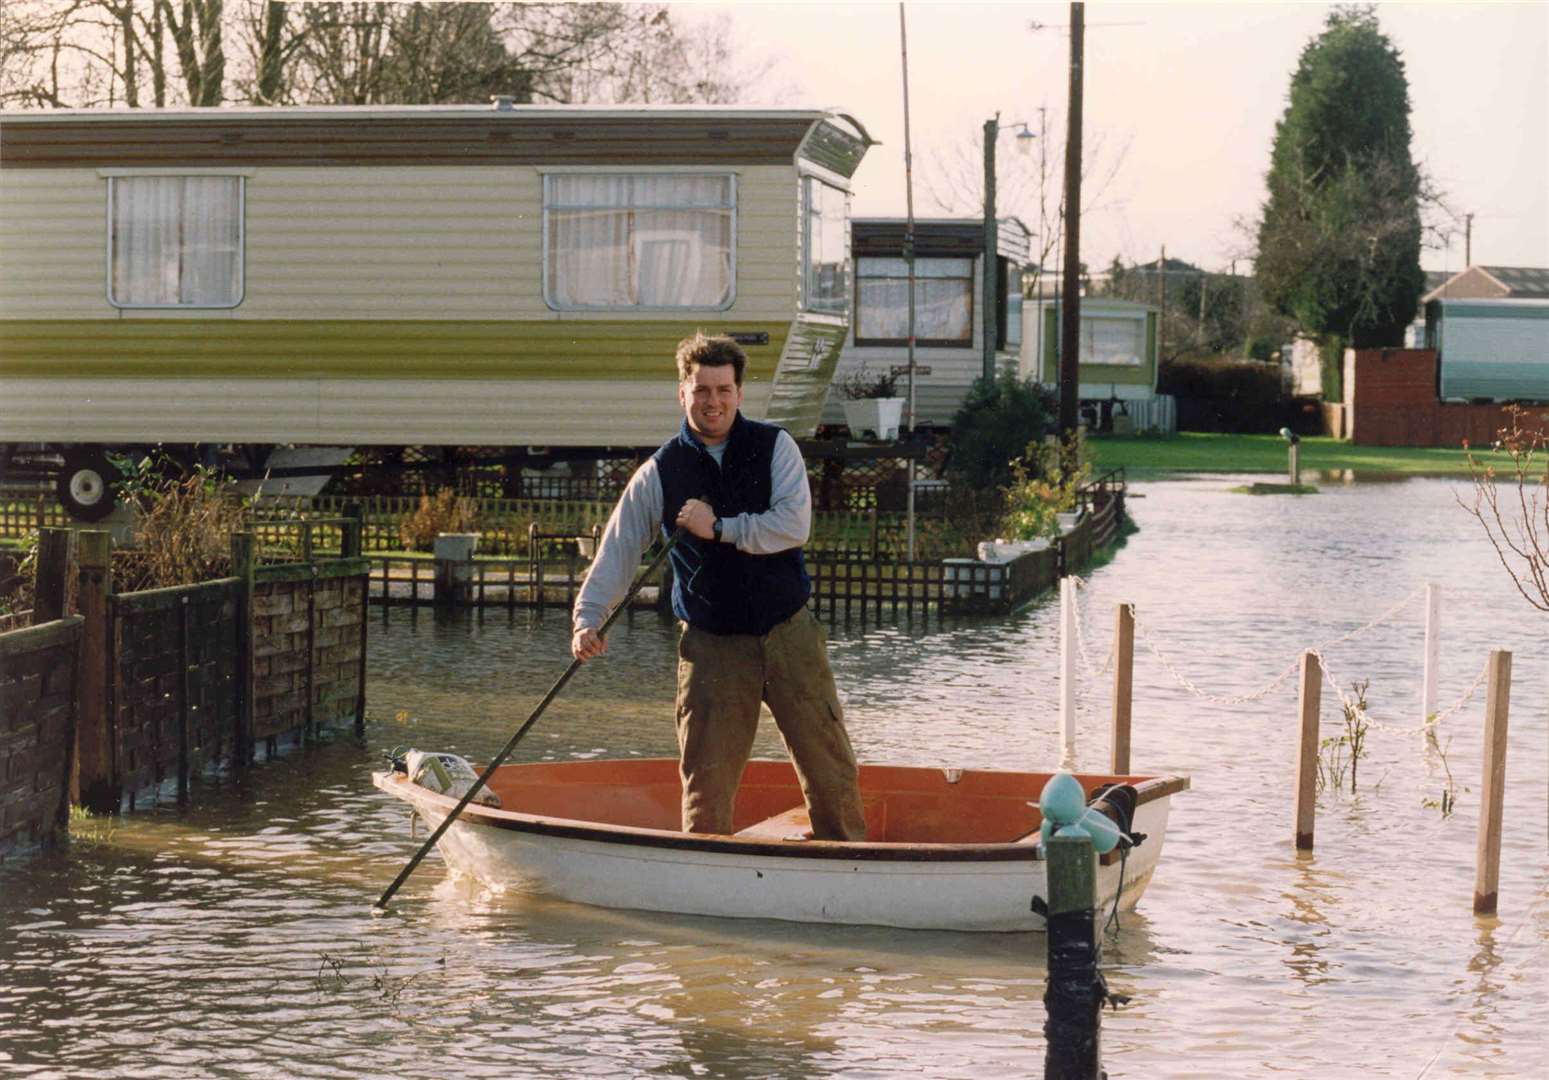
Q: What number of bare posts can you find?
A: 3